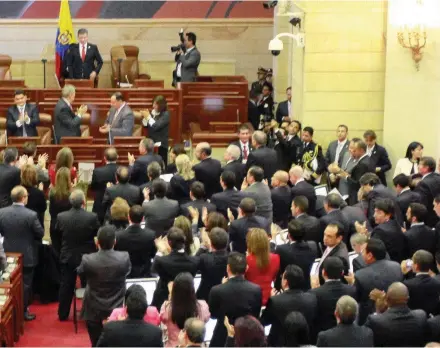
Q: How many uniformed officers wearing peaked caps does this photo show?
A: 2